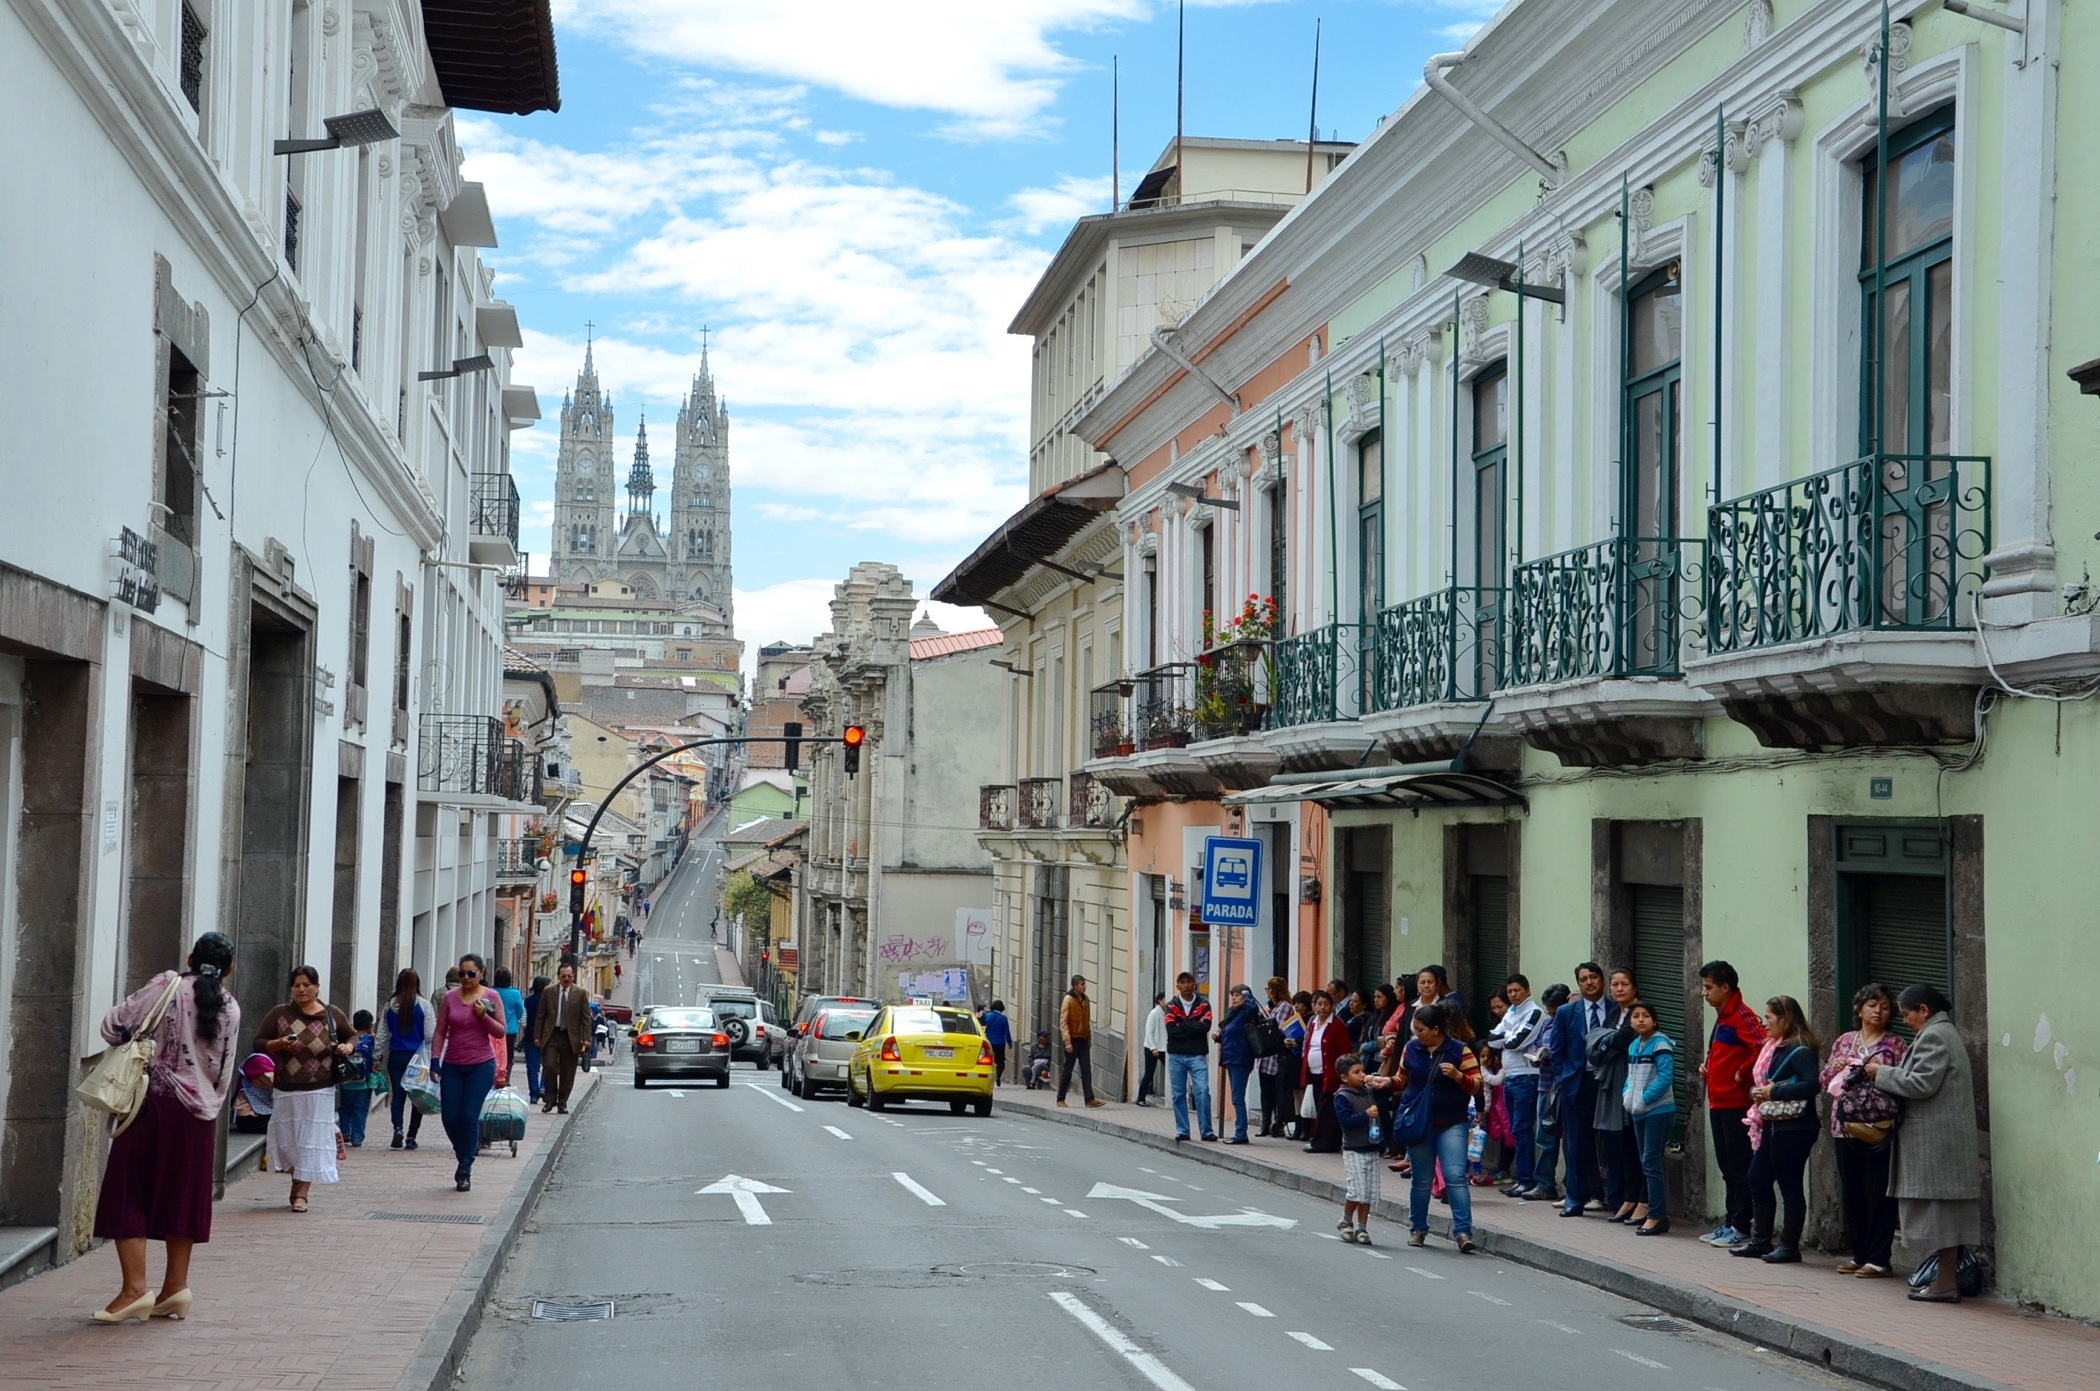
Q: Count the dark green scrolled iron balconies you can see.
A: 4